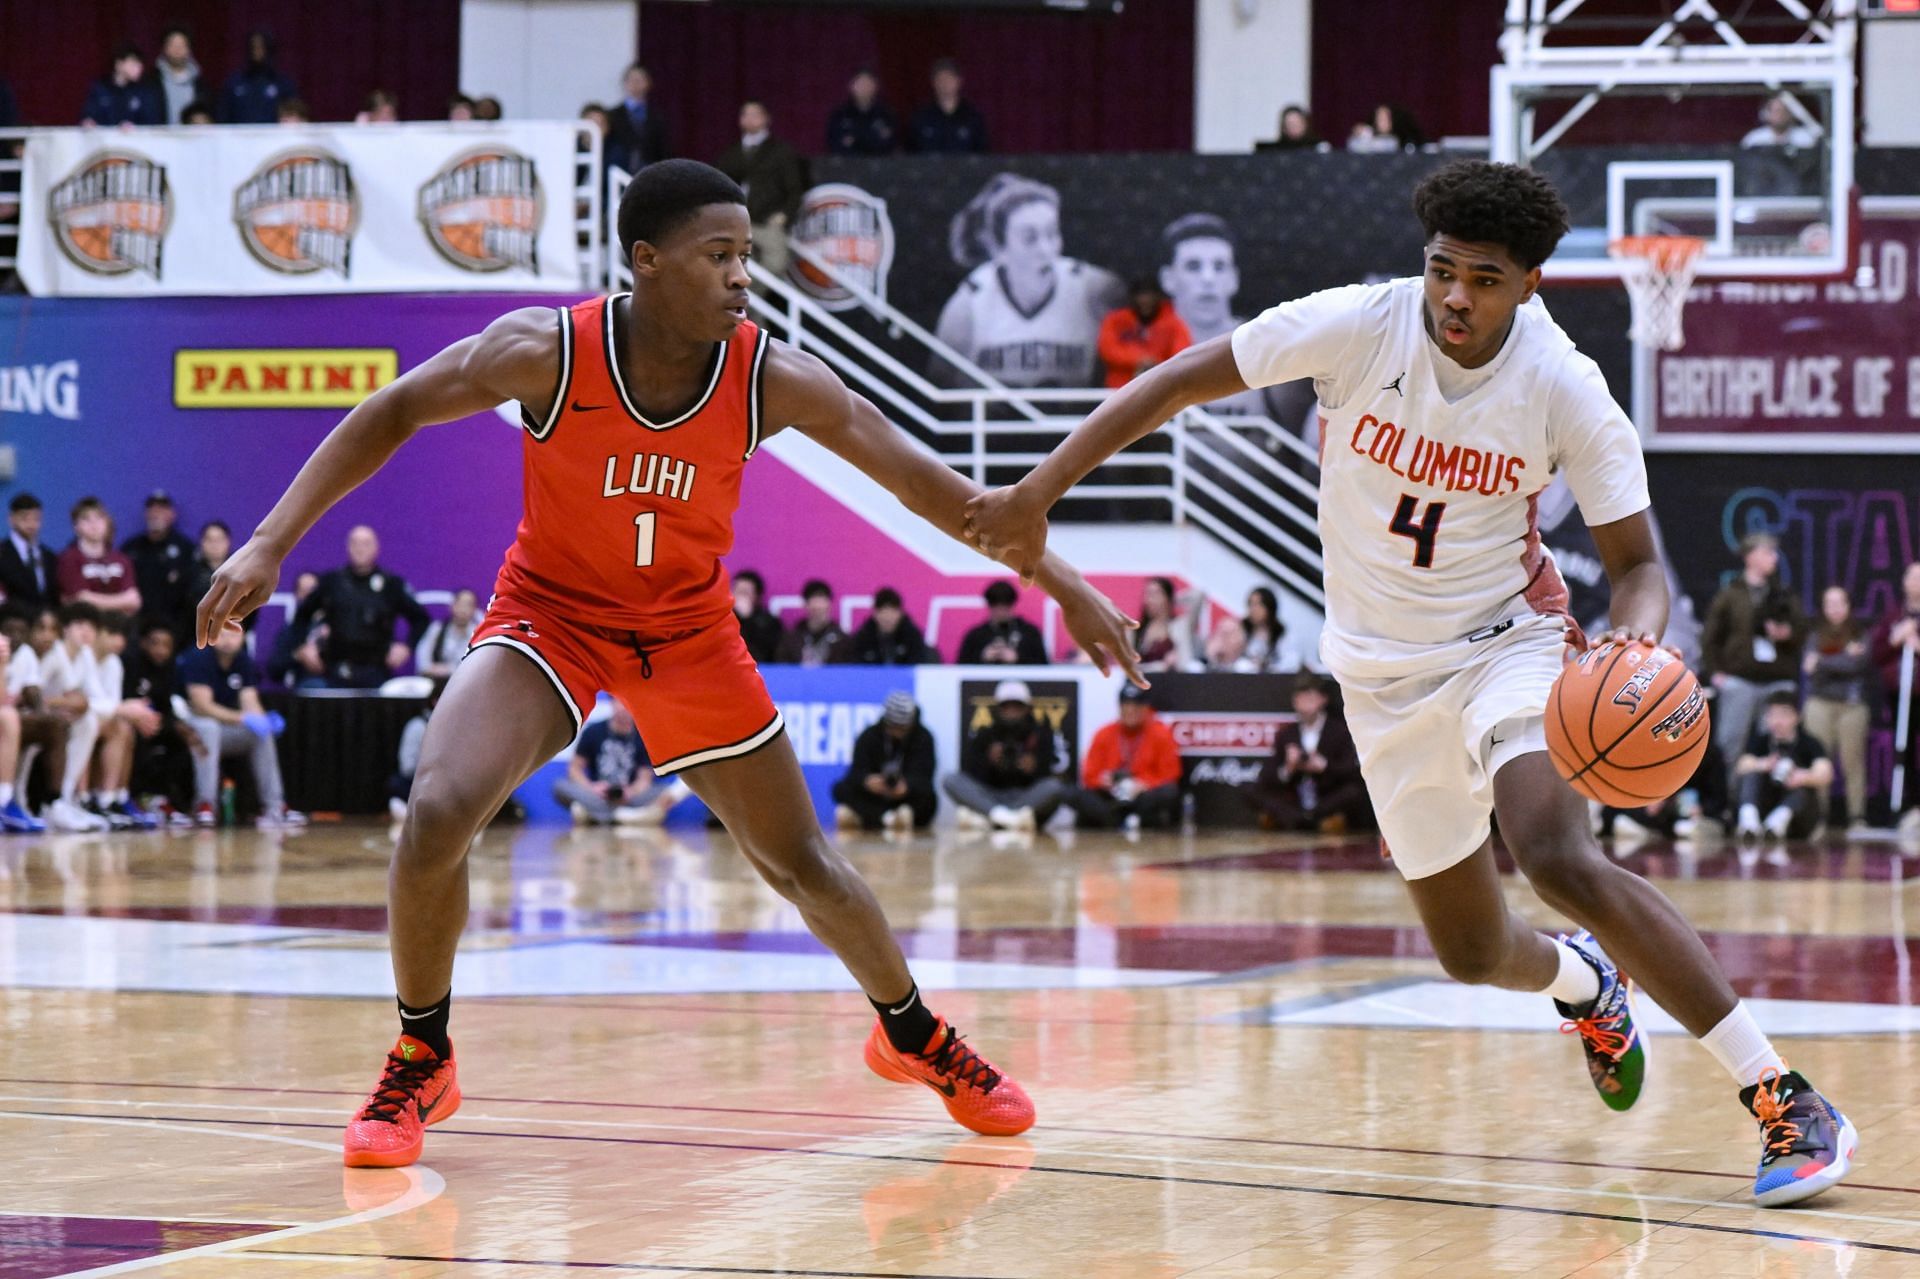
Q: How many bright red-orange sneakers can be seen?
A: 2